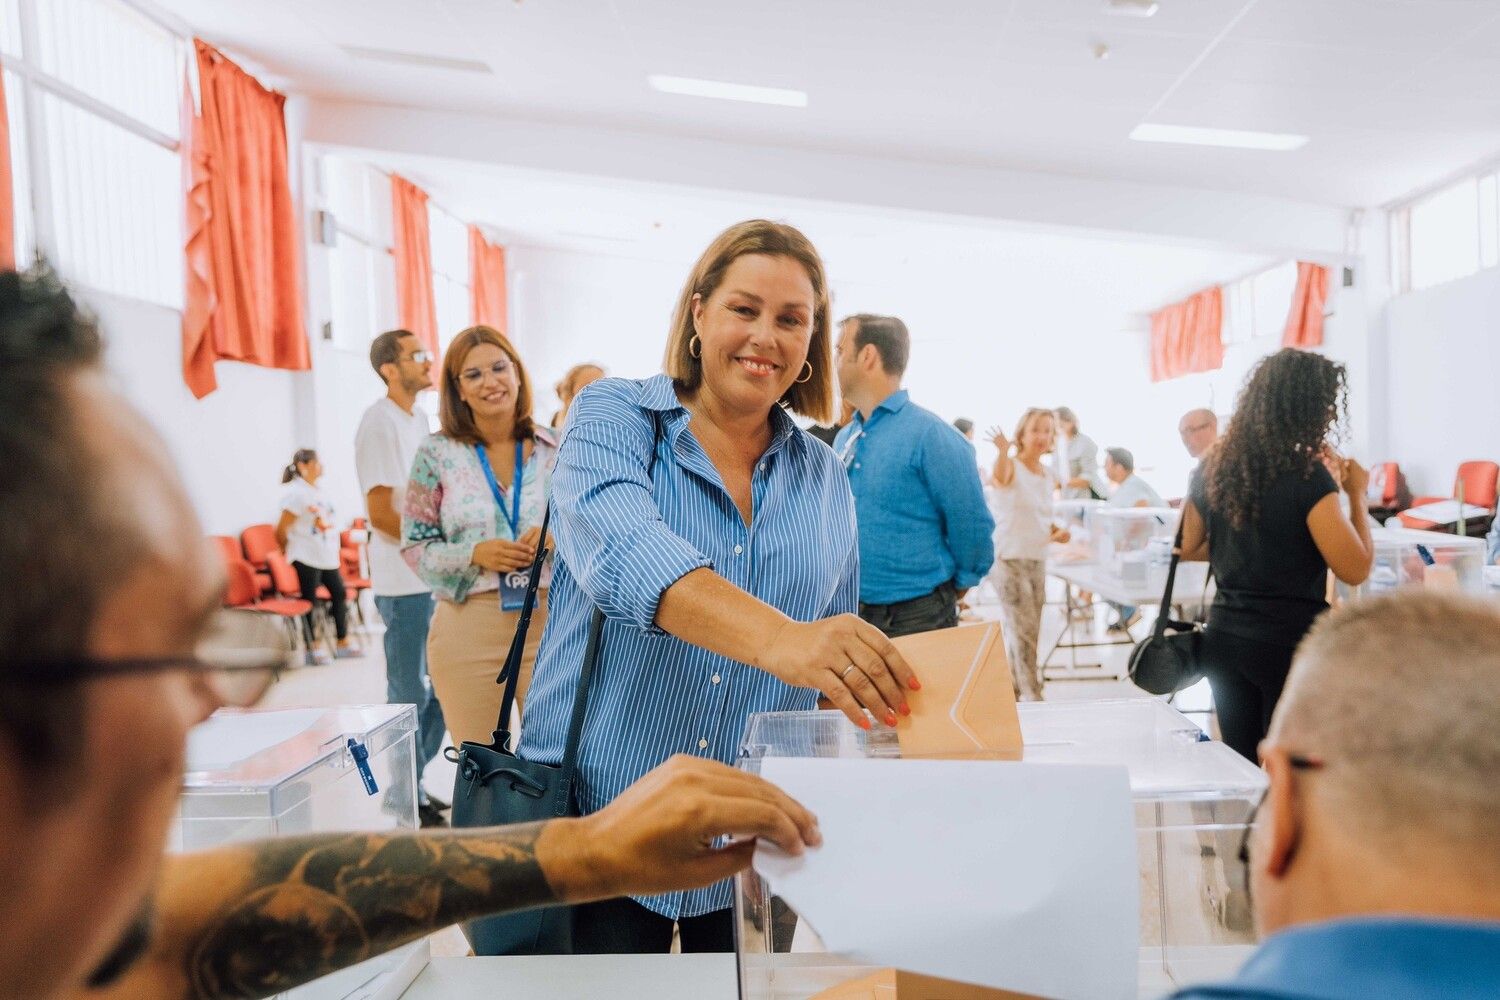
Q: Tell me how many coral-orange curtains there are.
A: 6